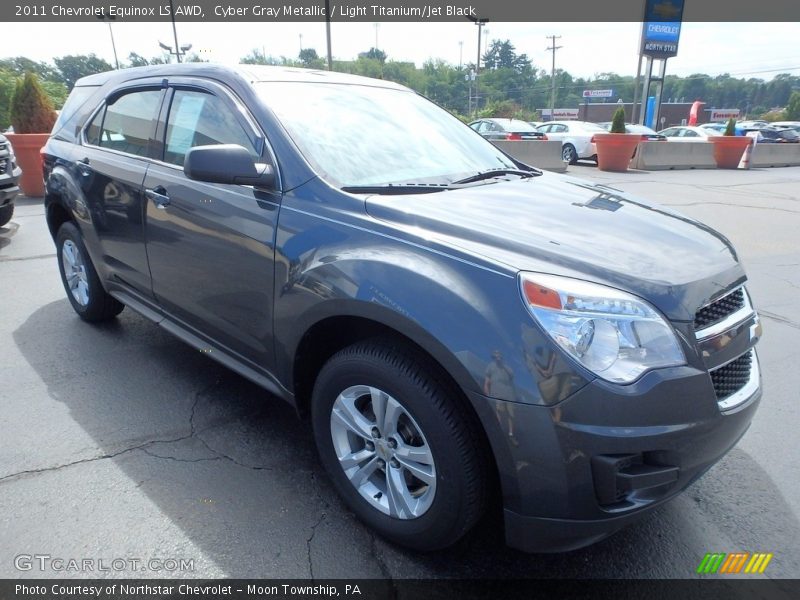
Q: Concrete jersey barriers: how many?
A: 3